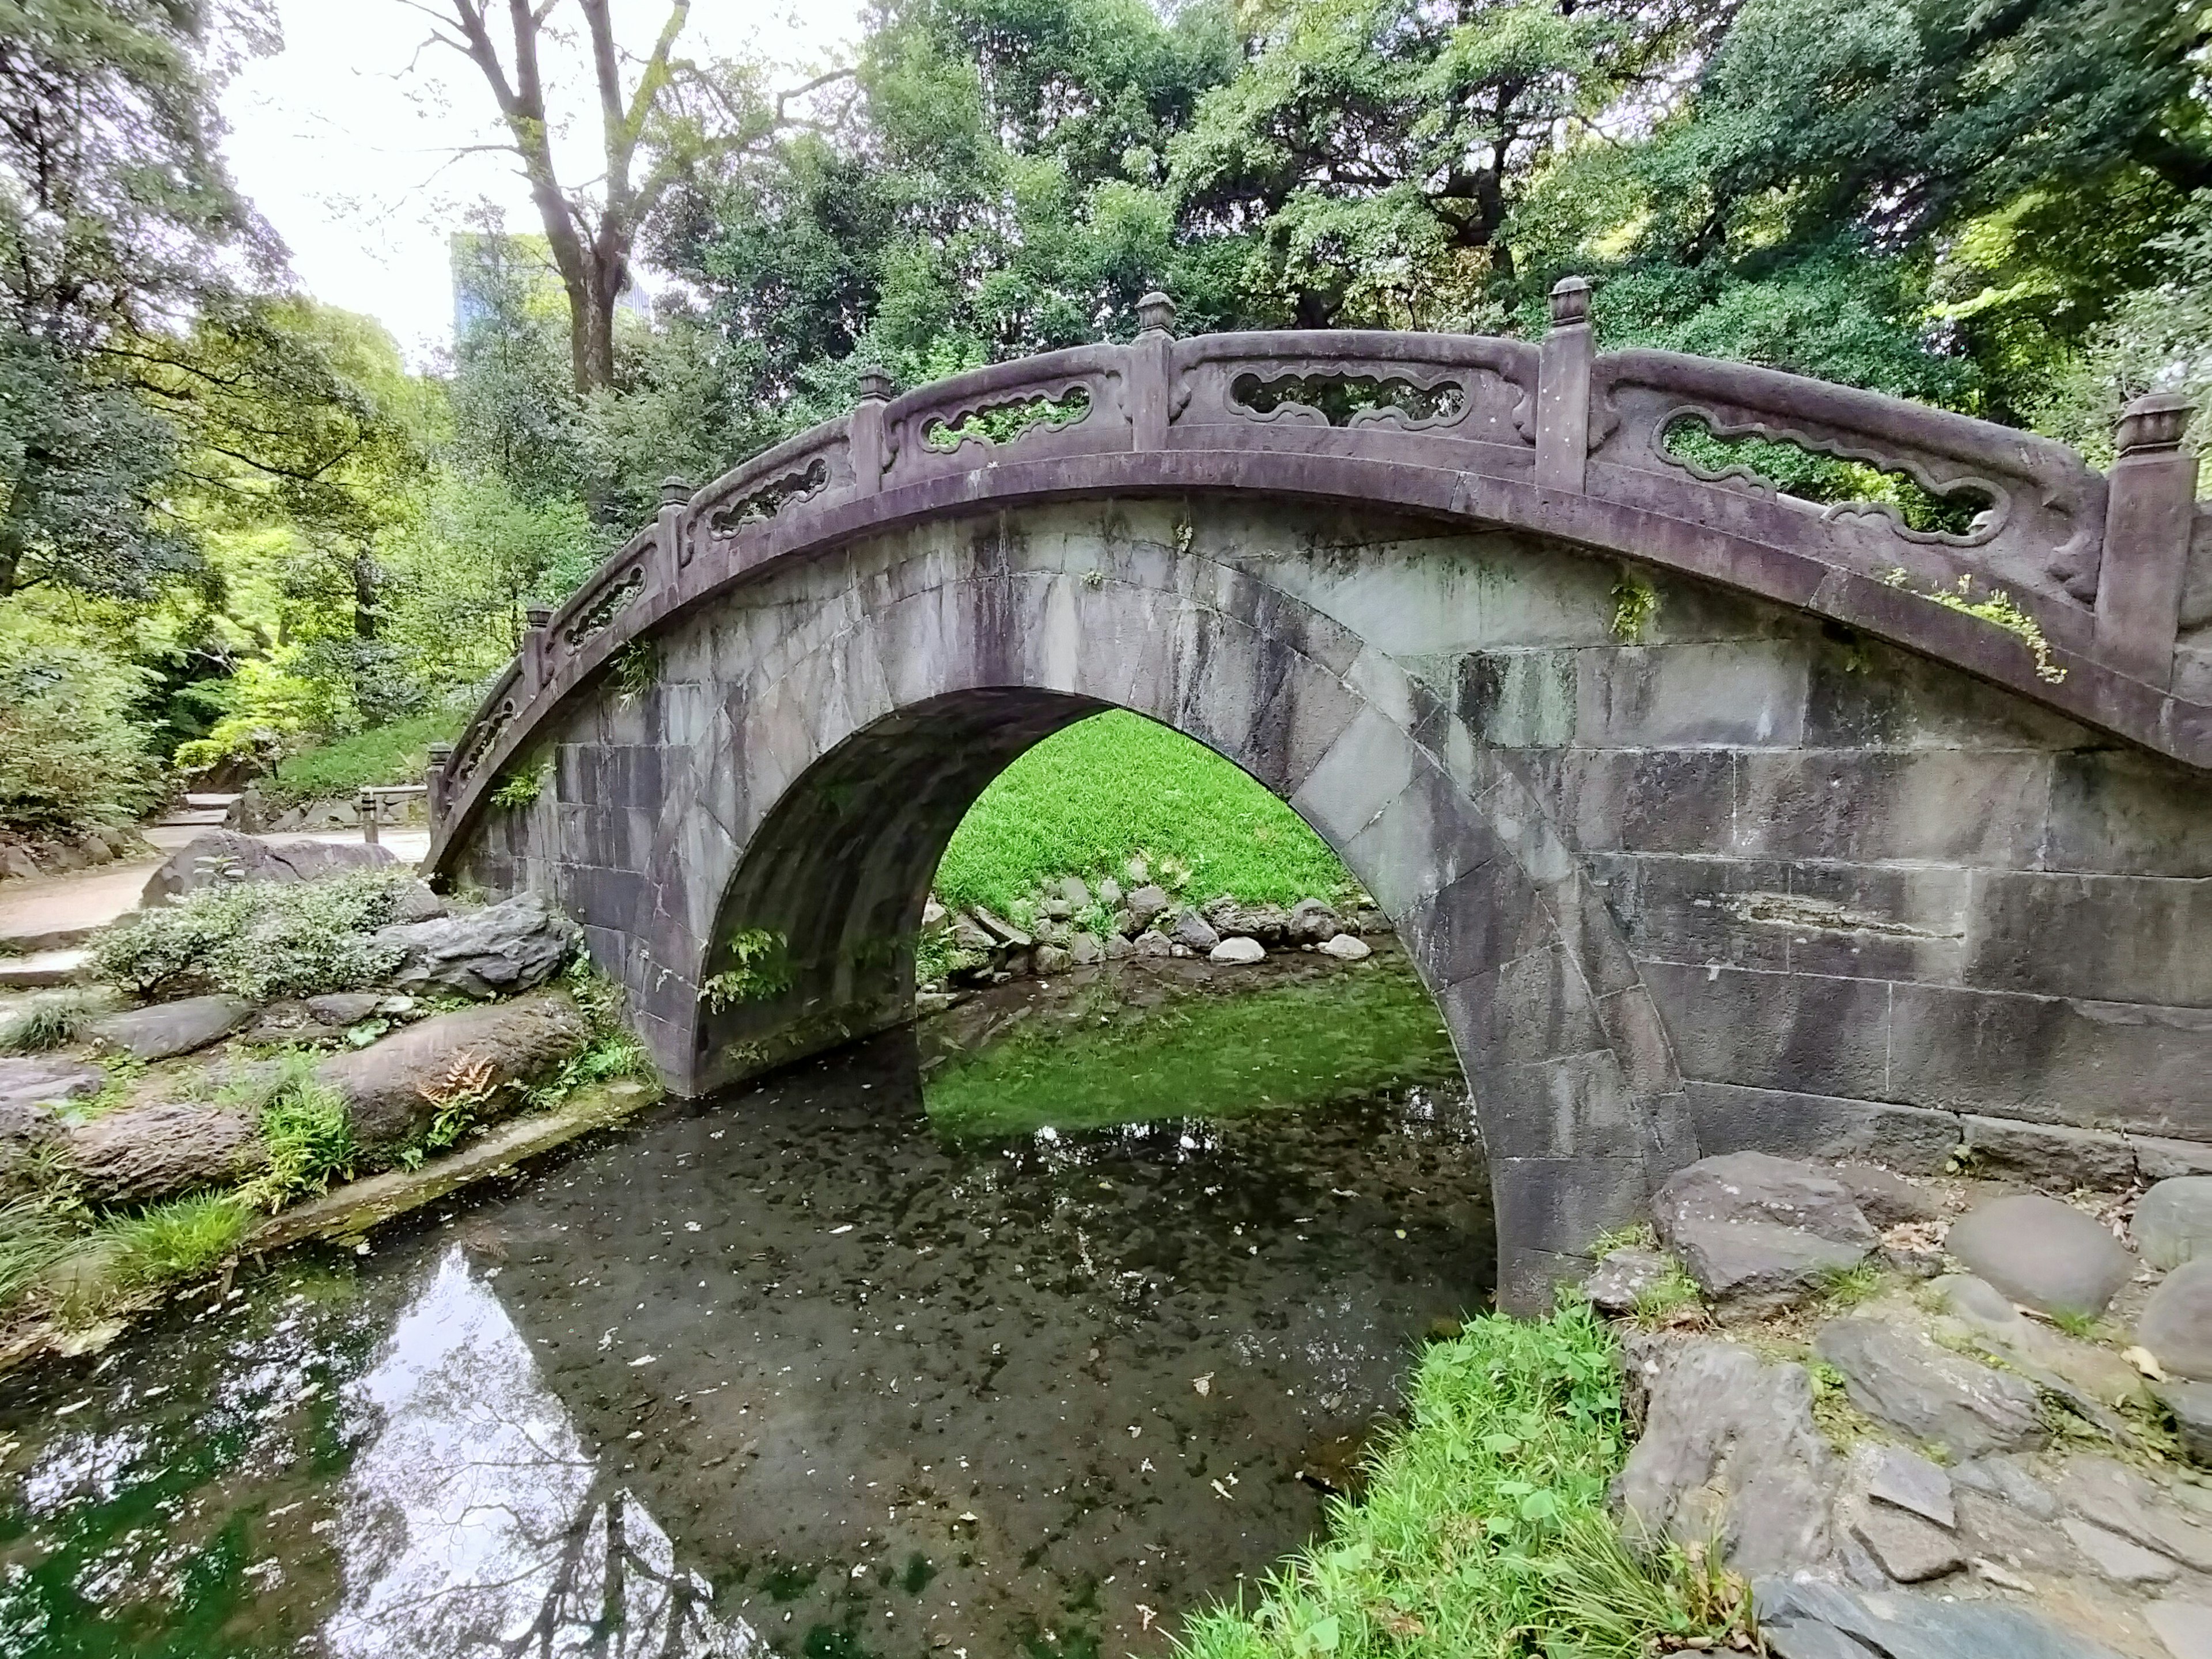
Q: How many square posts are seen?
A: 7